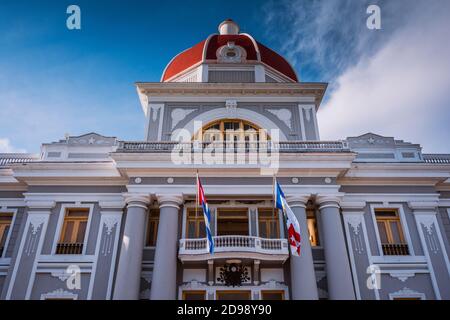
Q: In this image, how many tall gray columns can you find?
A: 4